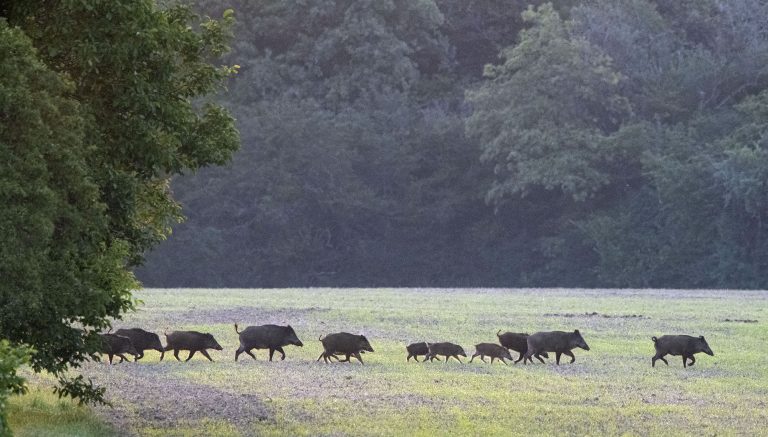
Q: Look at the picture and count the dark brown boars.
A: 11